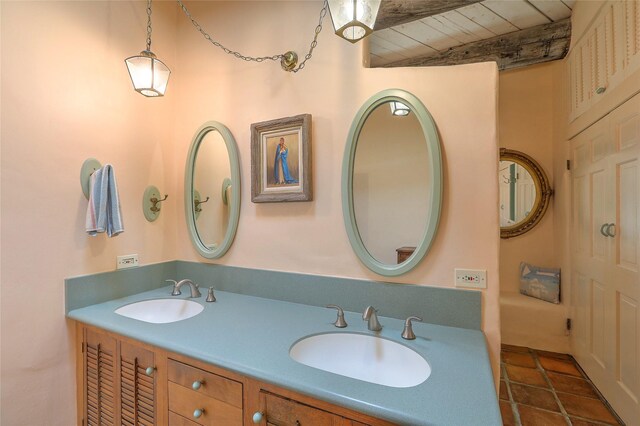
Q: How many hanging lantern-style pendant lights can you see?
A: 2